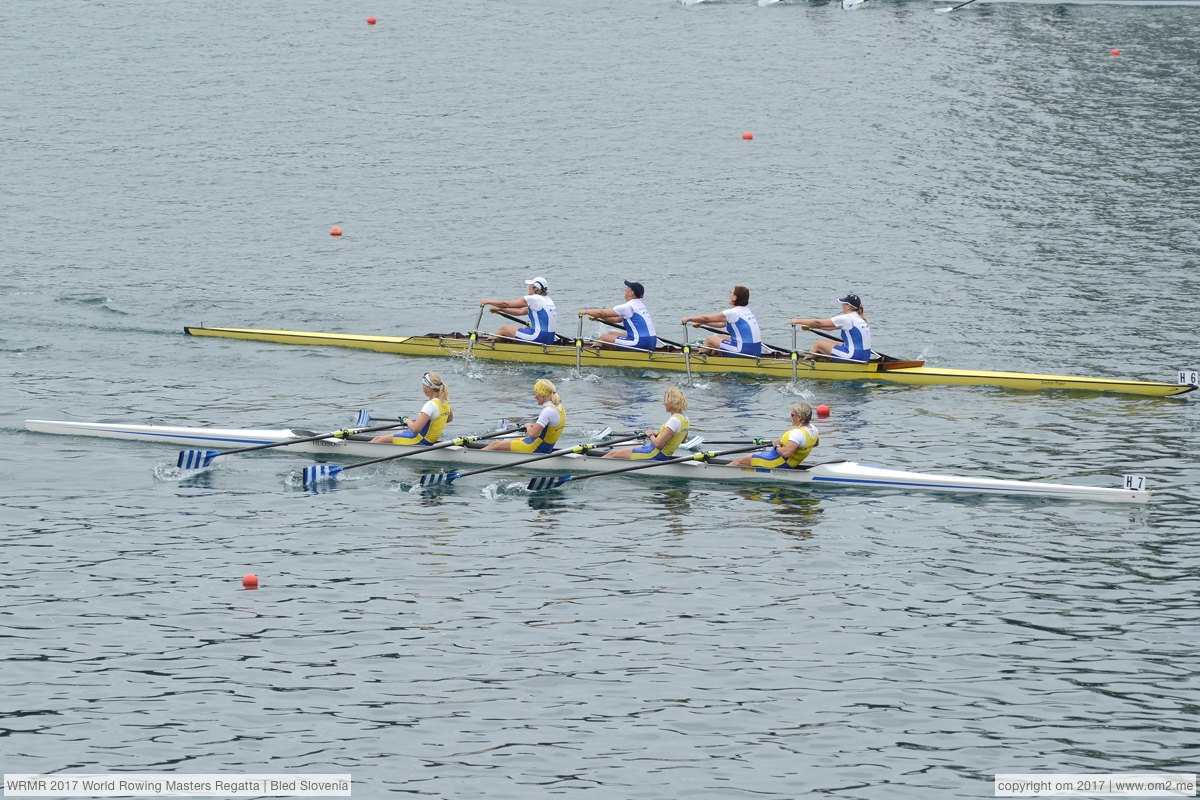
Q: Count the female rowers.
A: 8